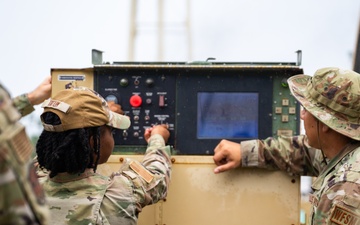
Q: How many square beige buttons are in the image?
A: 4